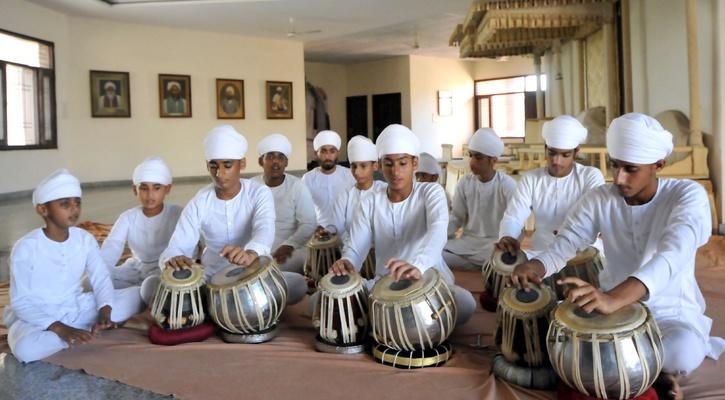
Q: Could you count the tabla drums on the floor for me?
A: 10